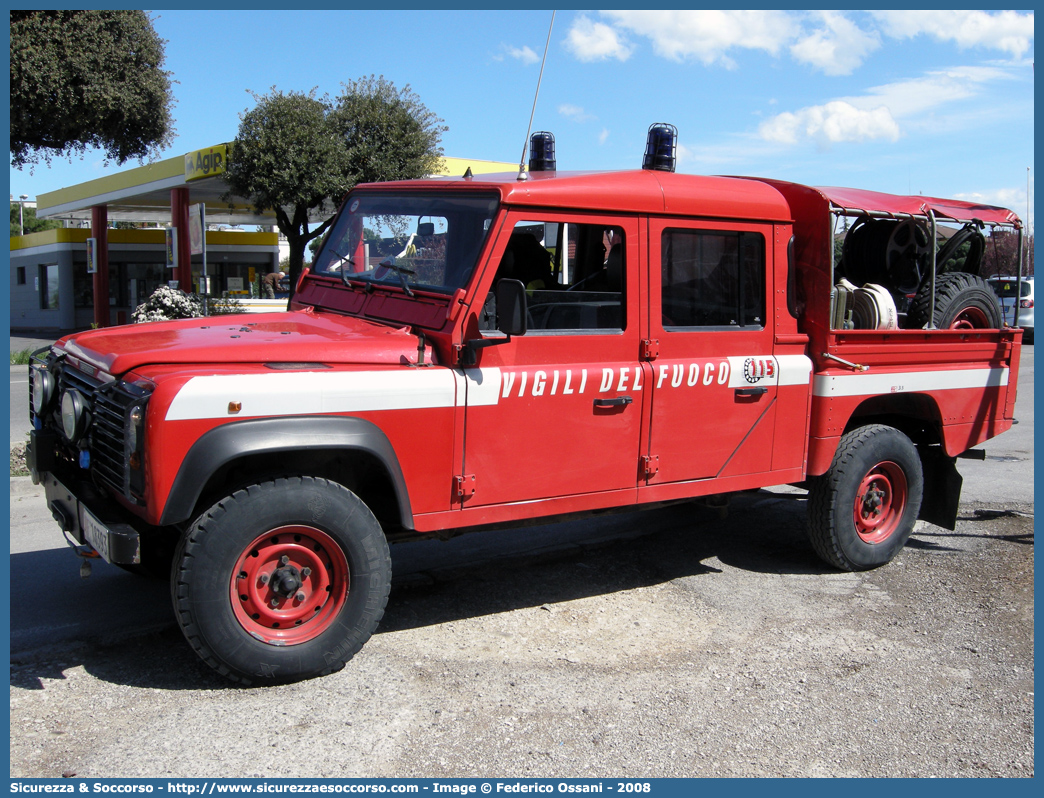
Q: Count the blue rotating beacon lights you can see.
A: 2